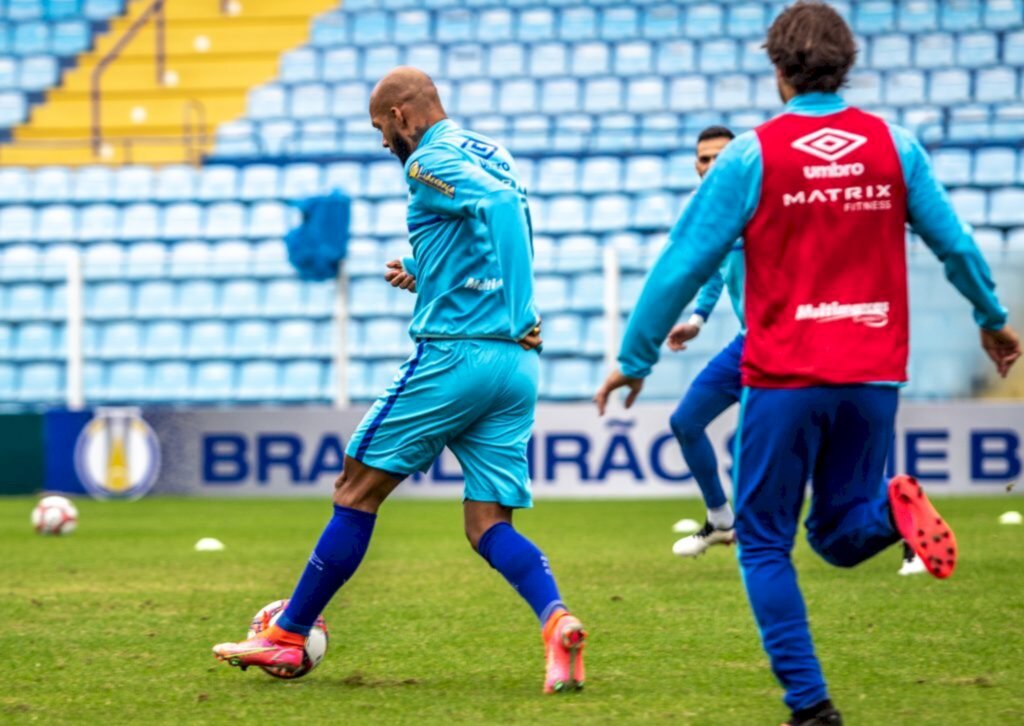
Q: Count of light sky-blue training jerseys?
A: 3